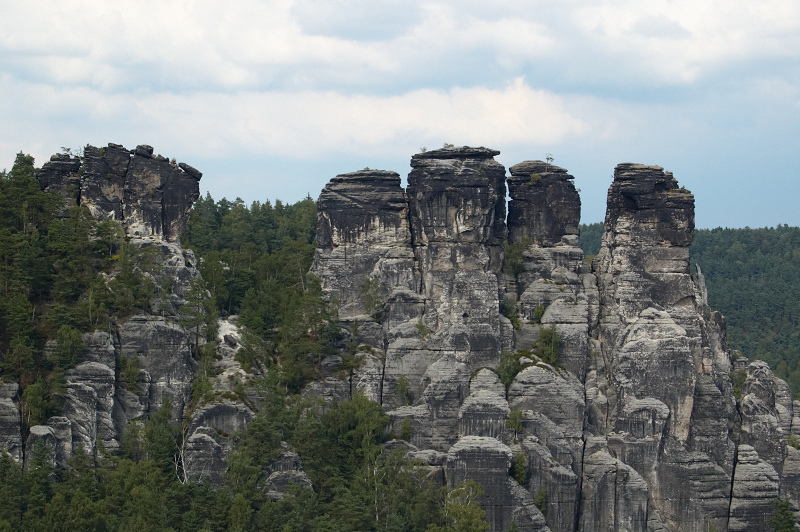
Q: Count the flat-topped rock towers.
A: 4